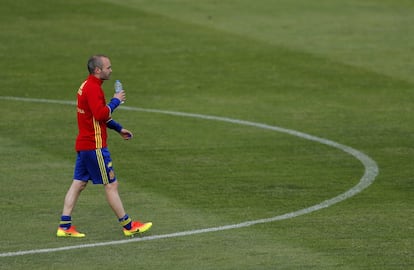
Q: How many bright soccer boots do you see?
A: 2